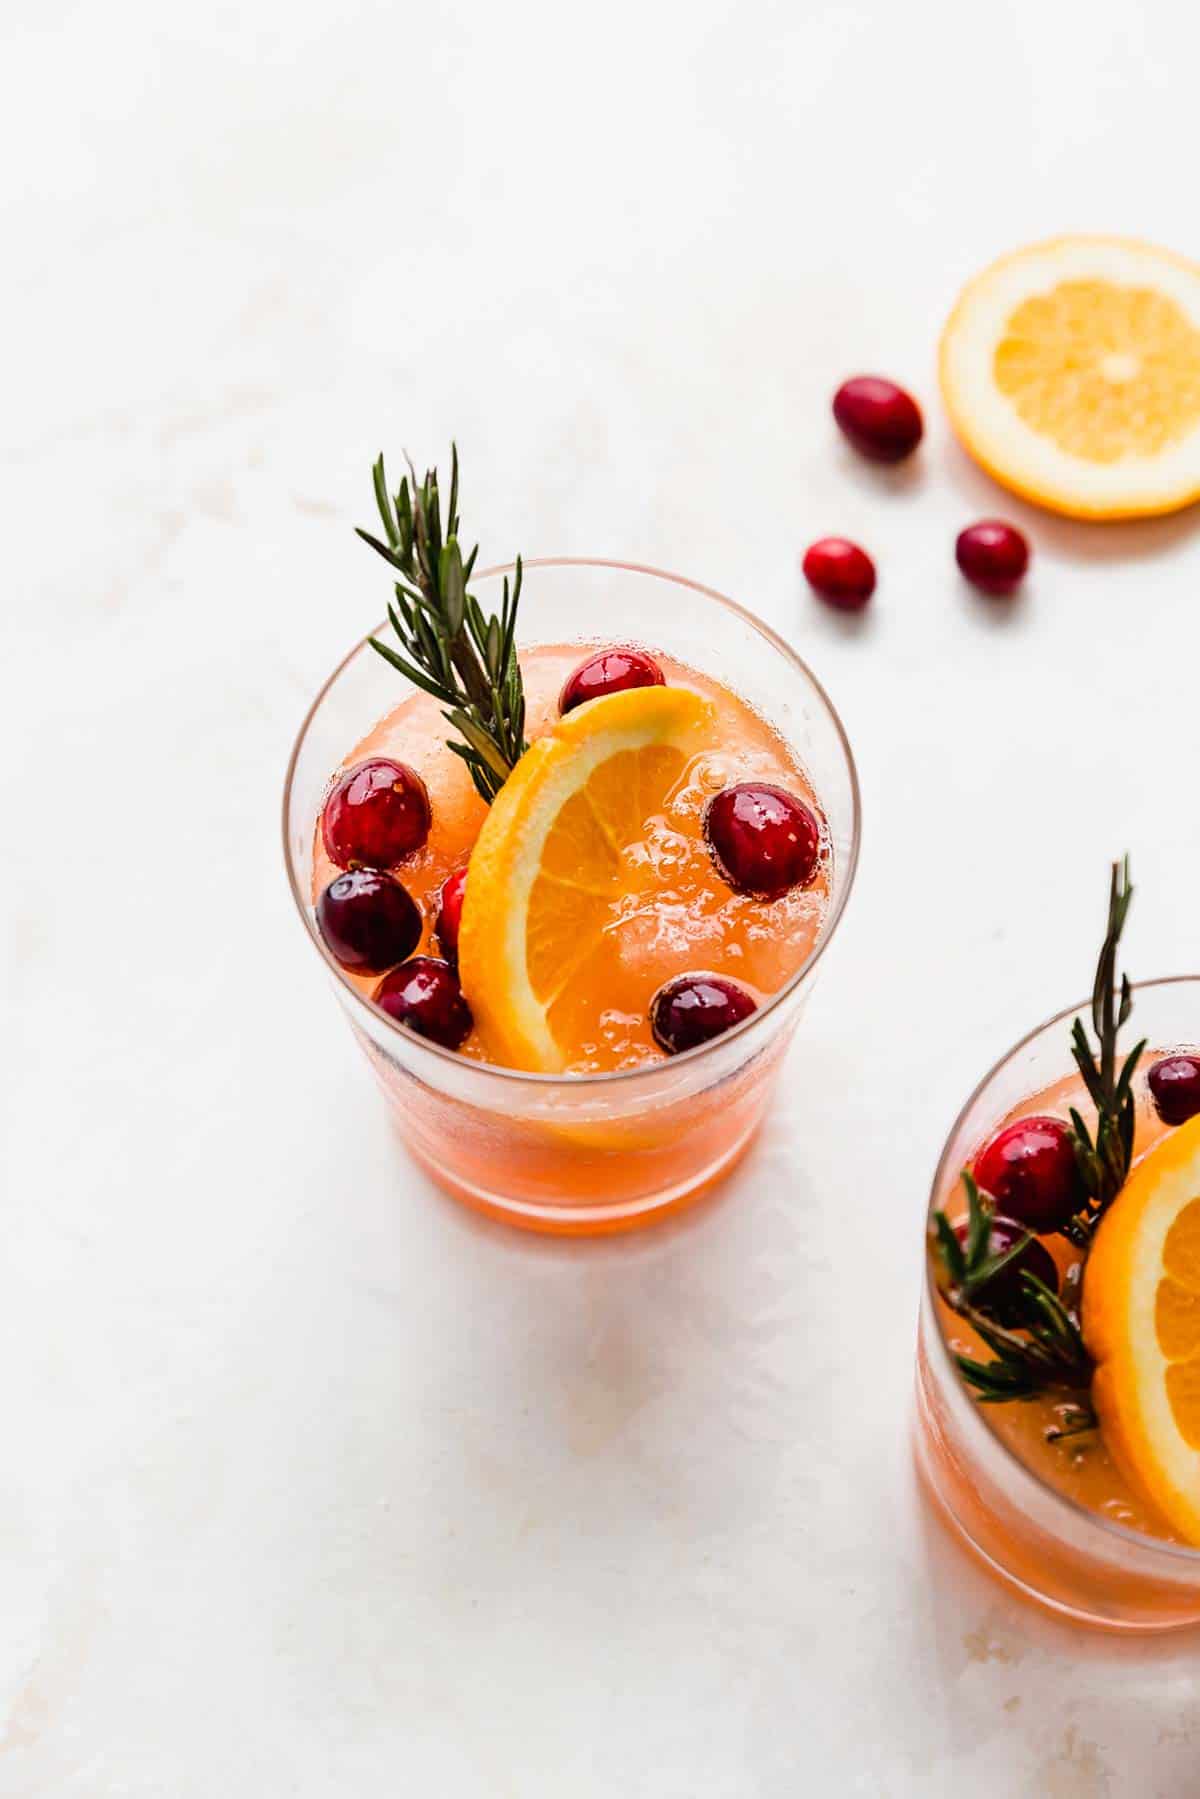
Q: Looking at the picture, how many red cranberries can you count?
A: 13